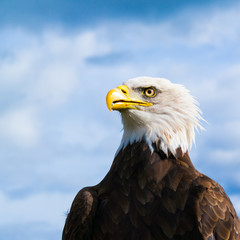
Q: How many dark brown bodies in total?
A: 1